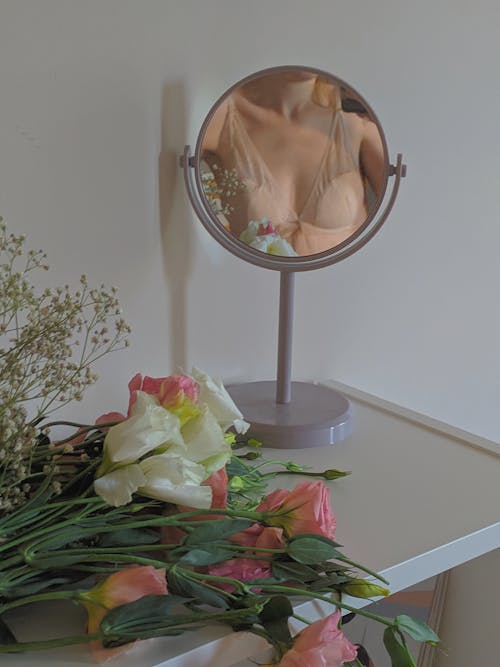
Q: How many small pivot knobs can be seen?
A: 2